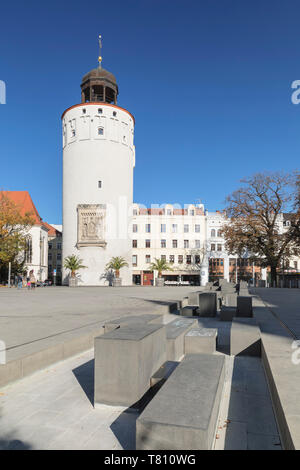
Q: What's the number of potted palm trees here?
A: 3